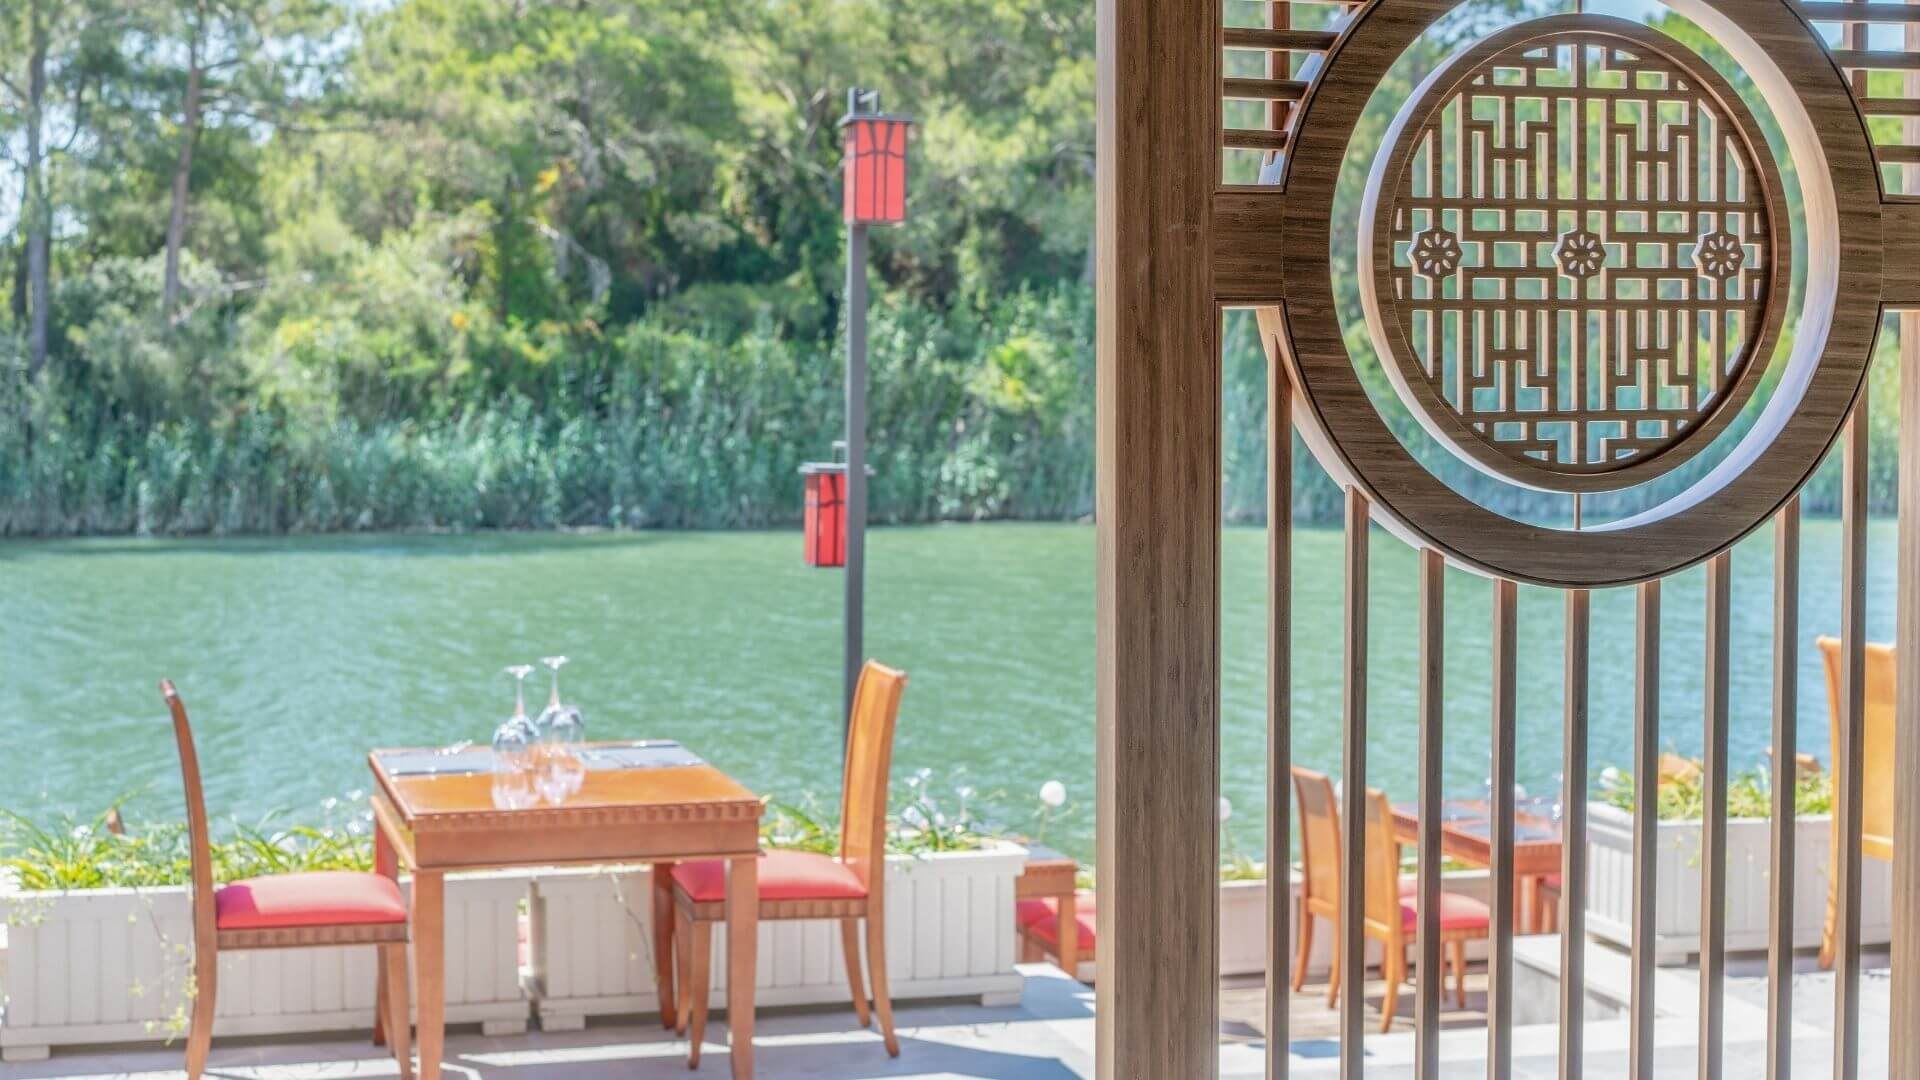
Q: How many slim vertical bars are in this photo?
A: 9